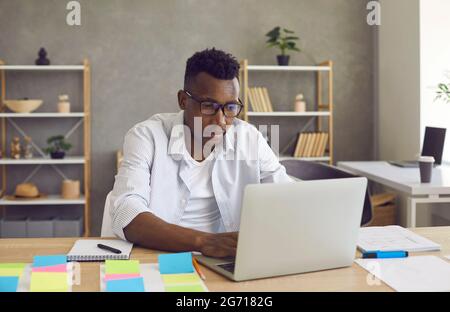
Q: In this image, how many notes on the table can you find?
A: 12